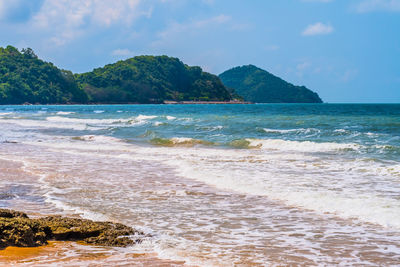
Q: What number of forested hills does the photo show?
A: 3